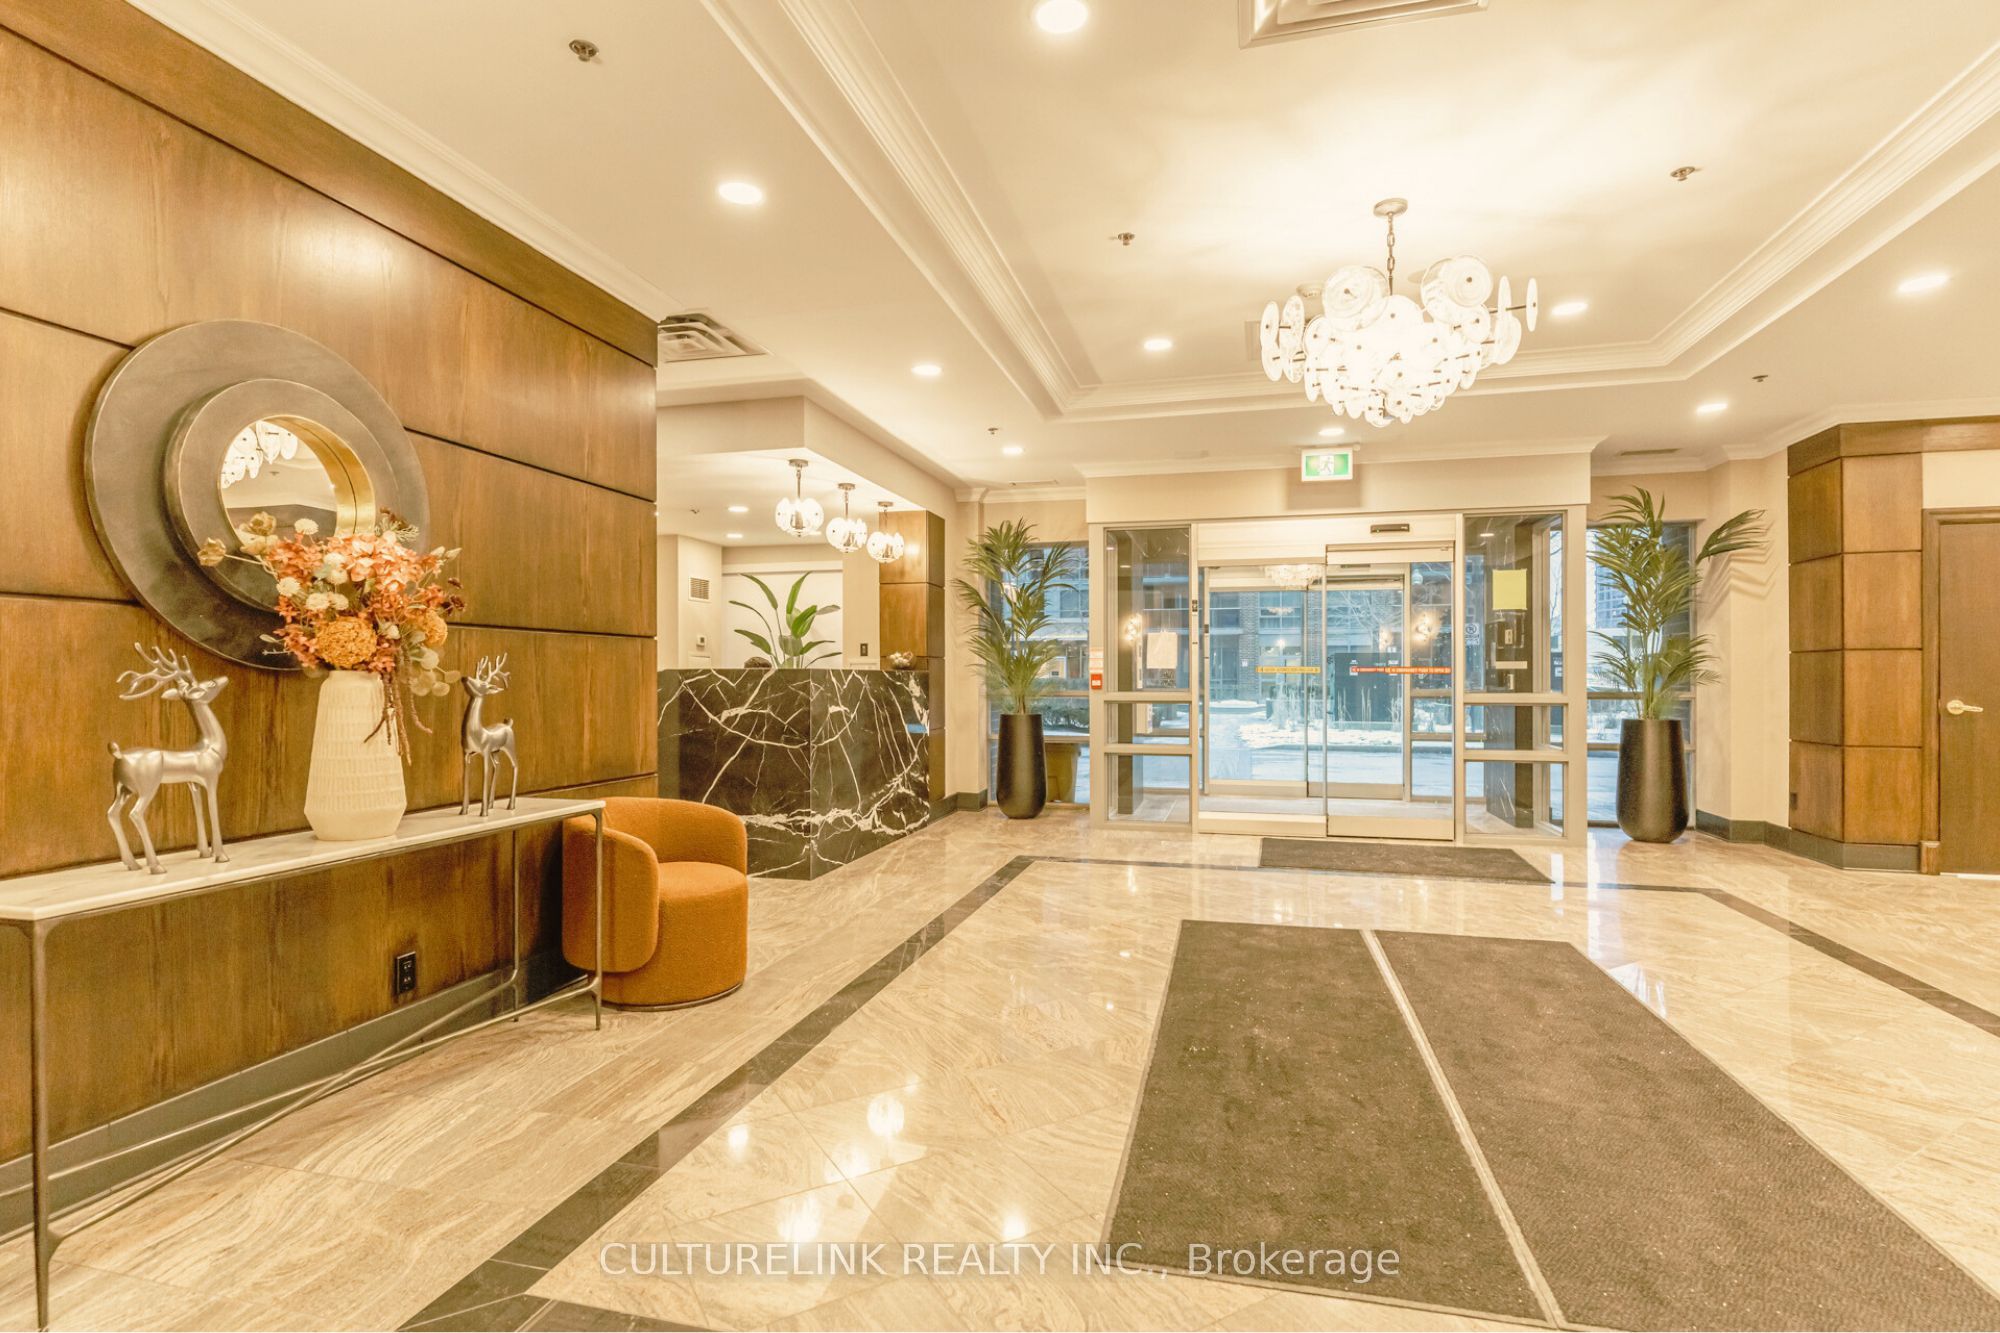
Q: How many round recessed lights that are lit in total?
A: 11